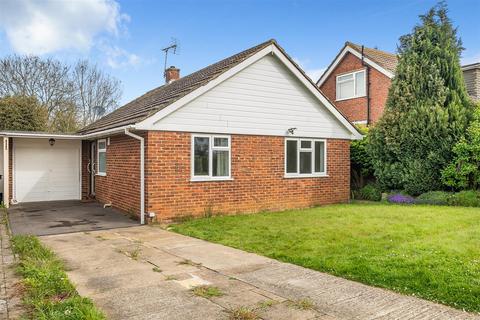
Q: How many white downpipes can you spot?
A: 1